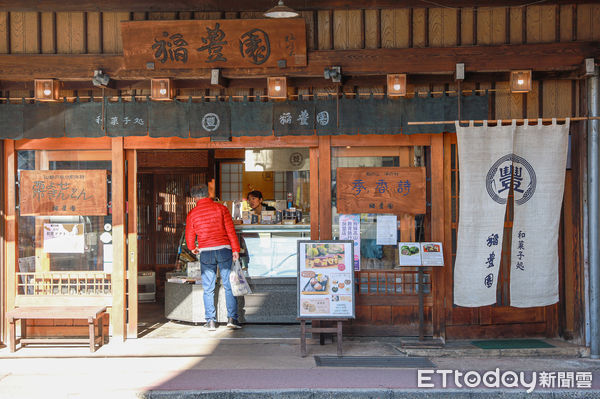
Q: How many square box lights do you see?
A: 5